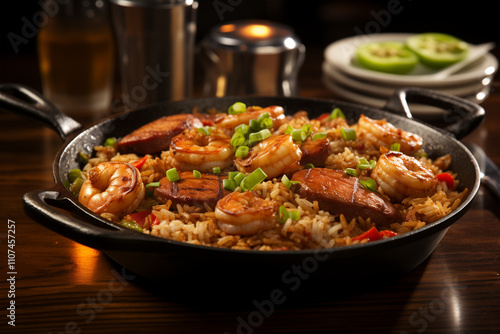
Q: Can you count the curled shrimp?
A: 7